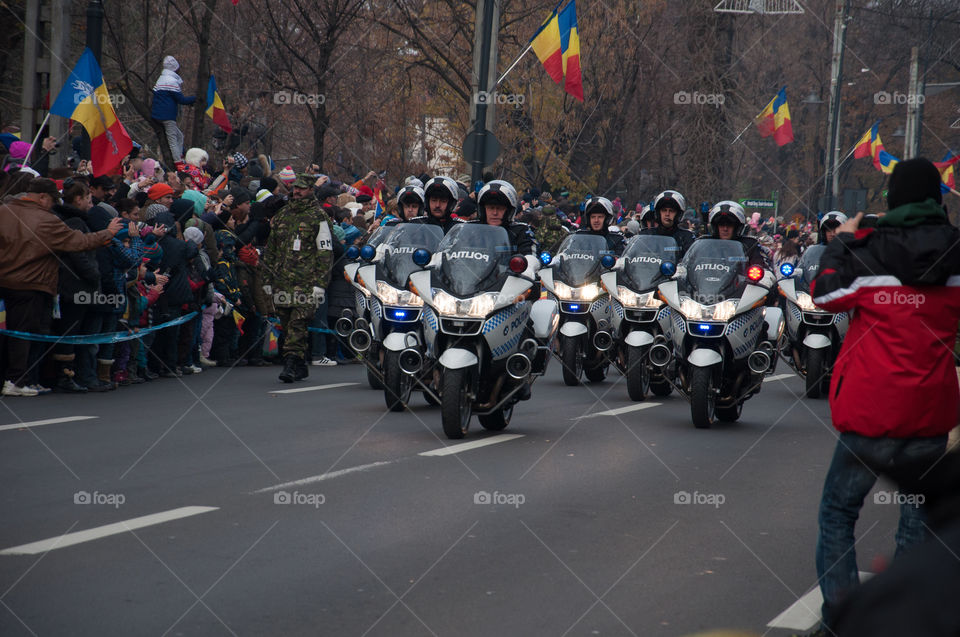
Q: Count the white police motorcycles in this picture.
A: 7